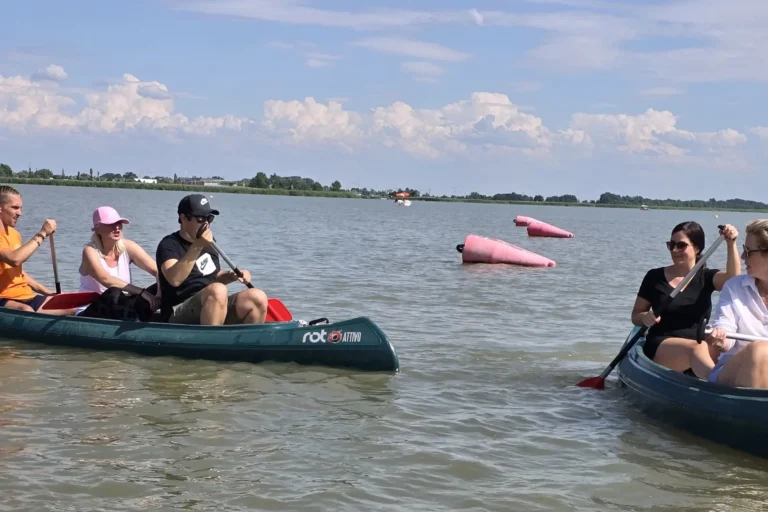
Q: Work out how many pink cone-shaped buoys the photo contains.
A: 3